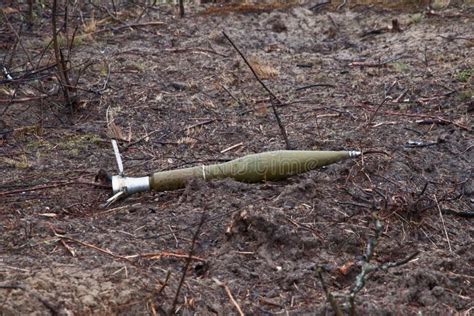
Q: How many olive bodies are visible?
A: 1